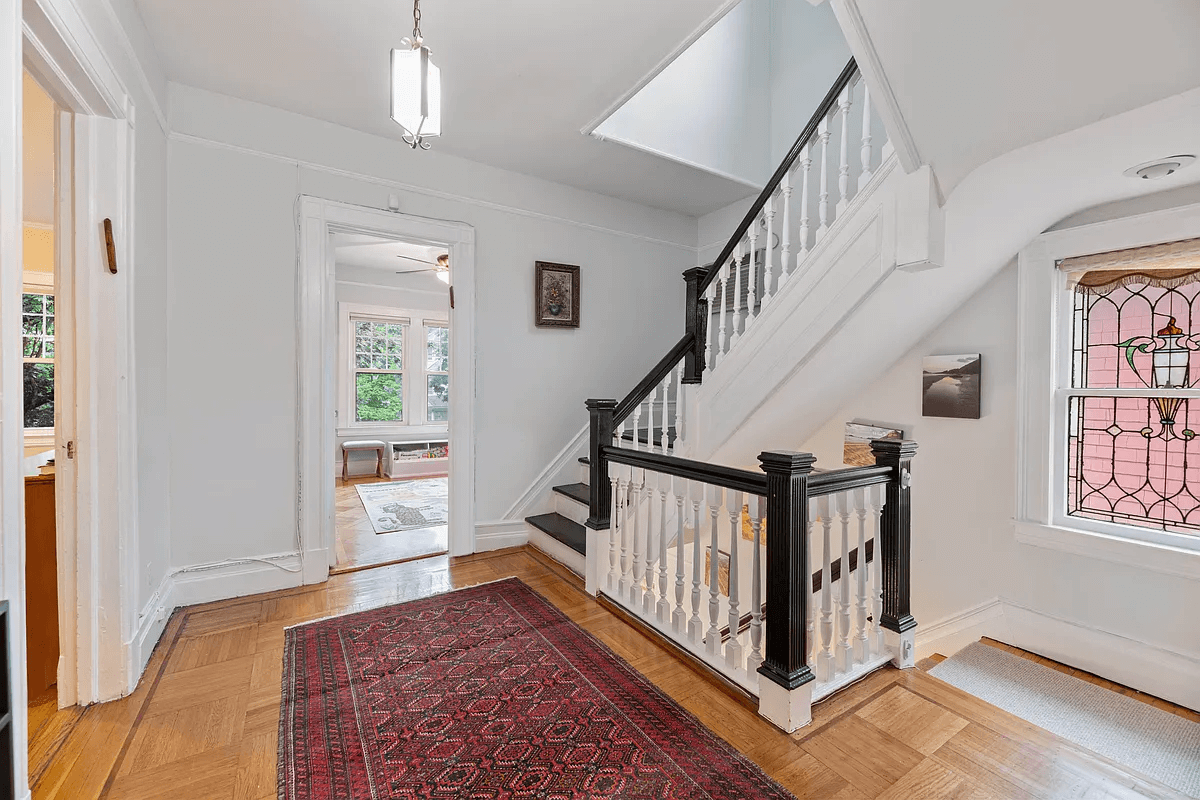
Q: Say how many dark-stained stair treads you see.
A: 4